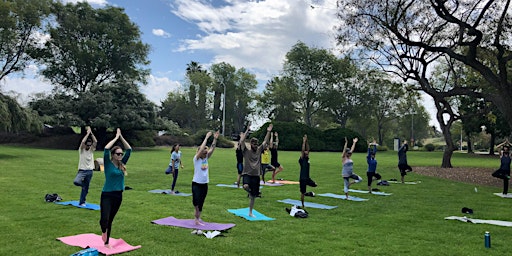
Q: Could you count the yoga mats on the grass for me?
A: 14